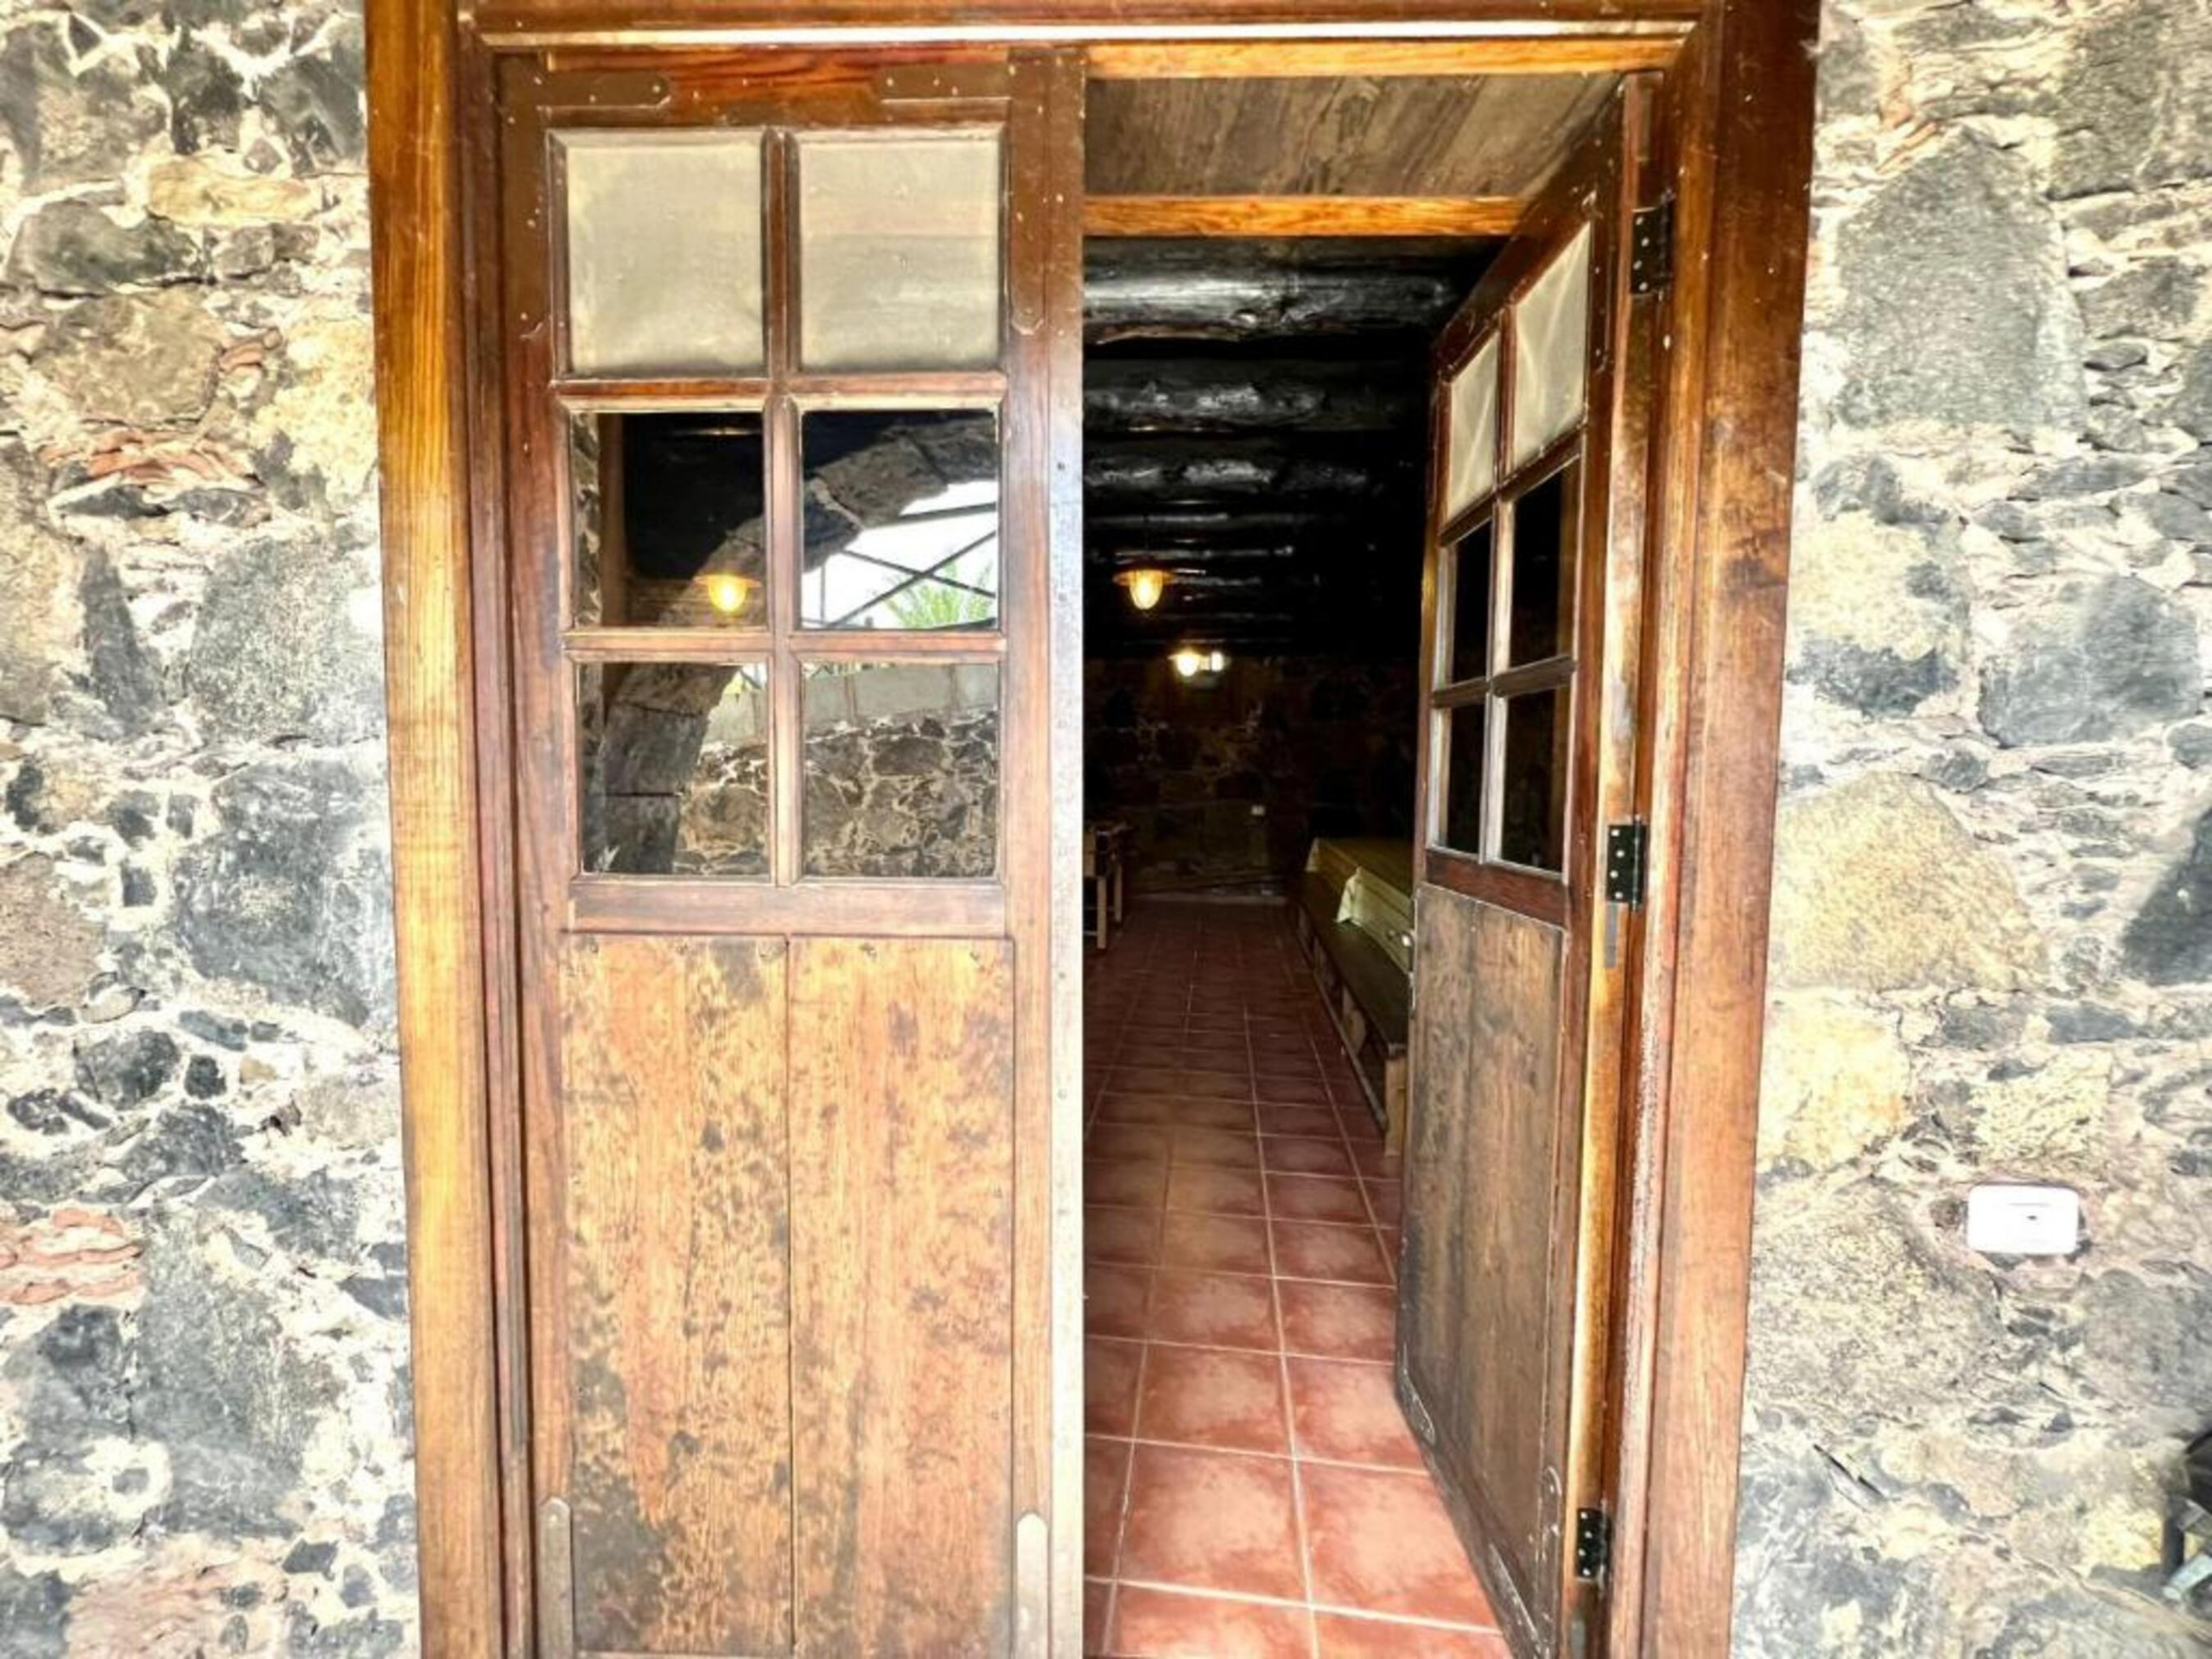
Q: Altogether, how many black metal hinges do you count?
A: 3